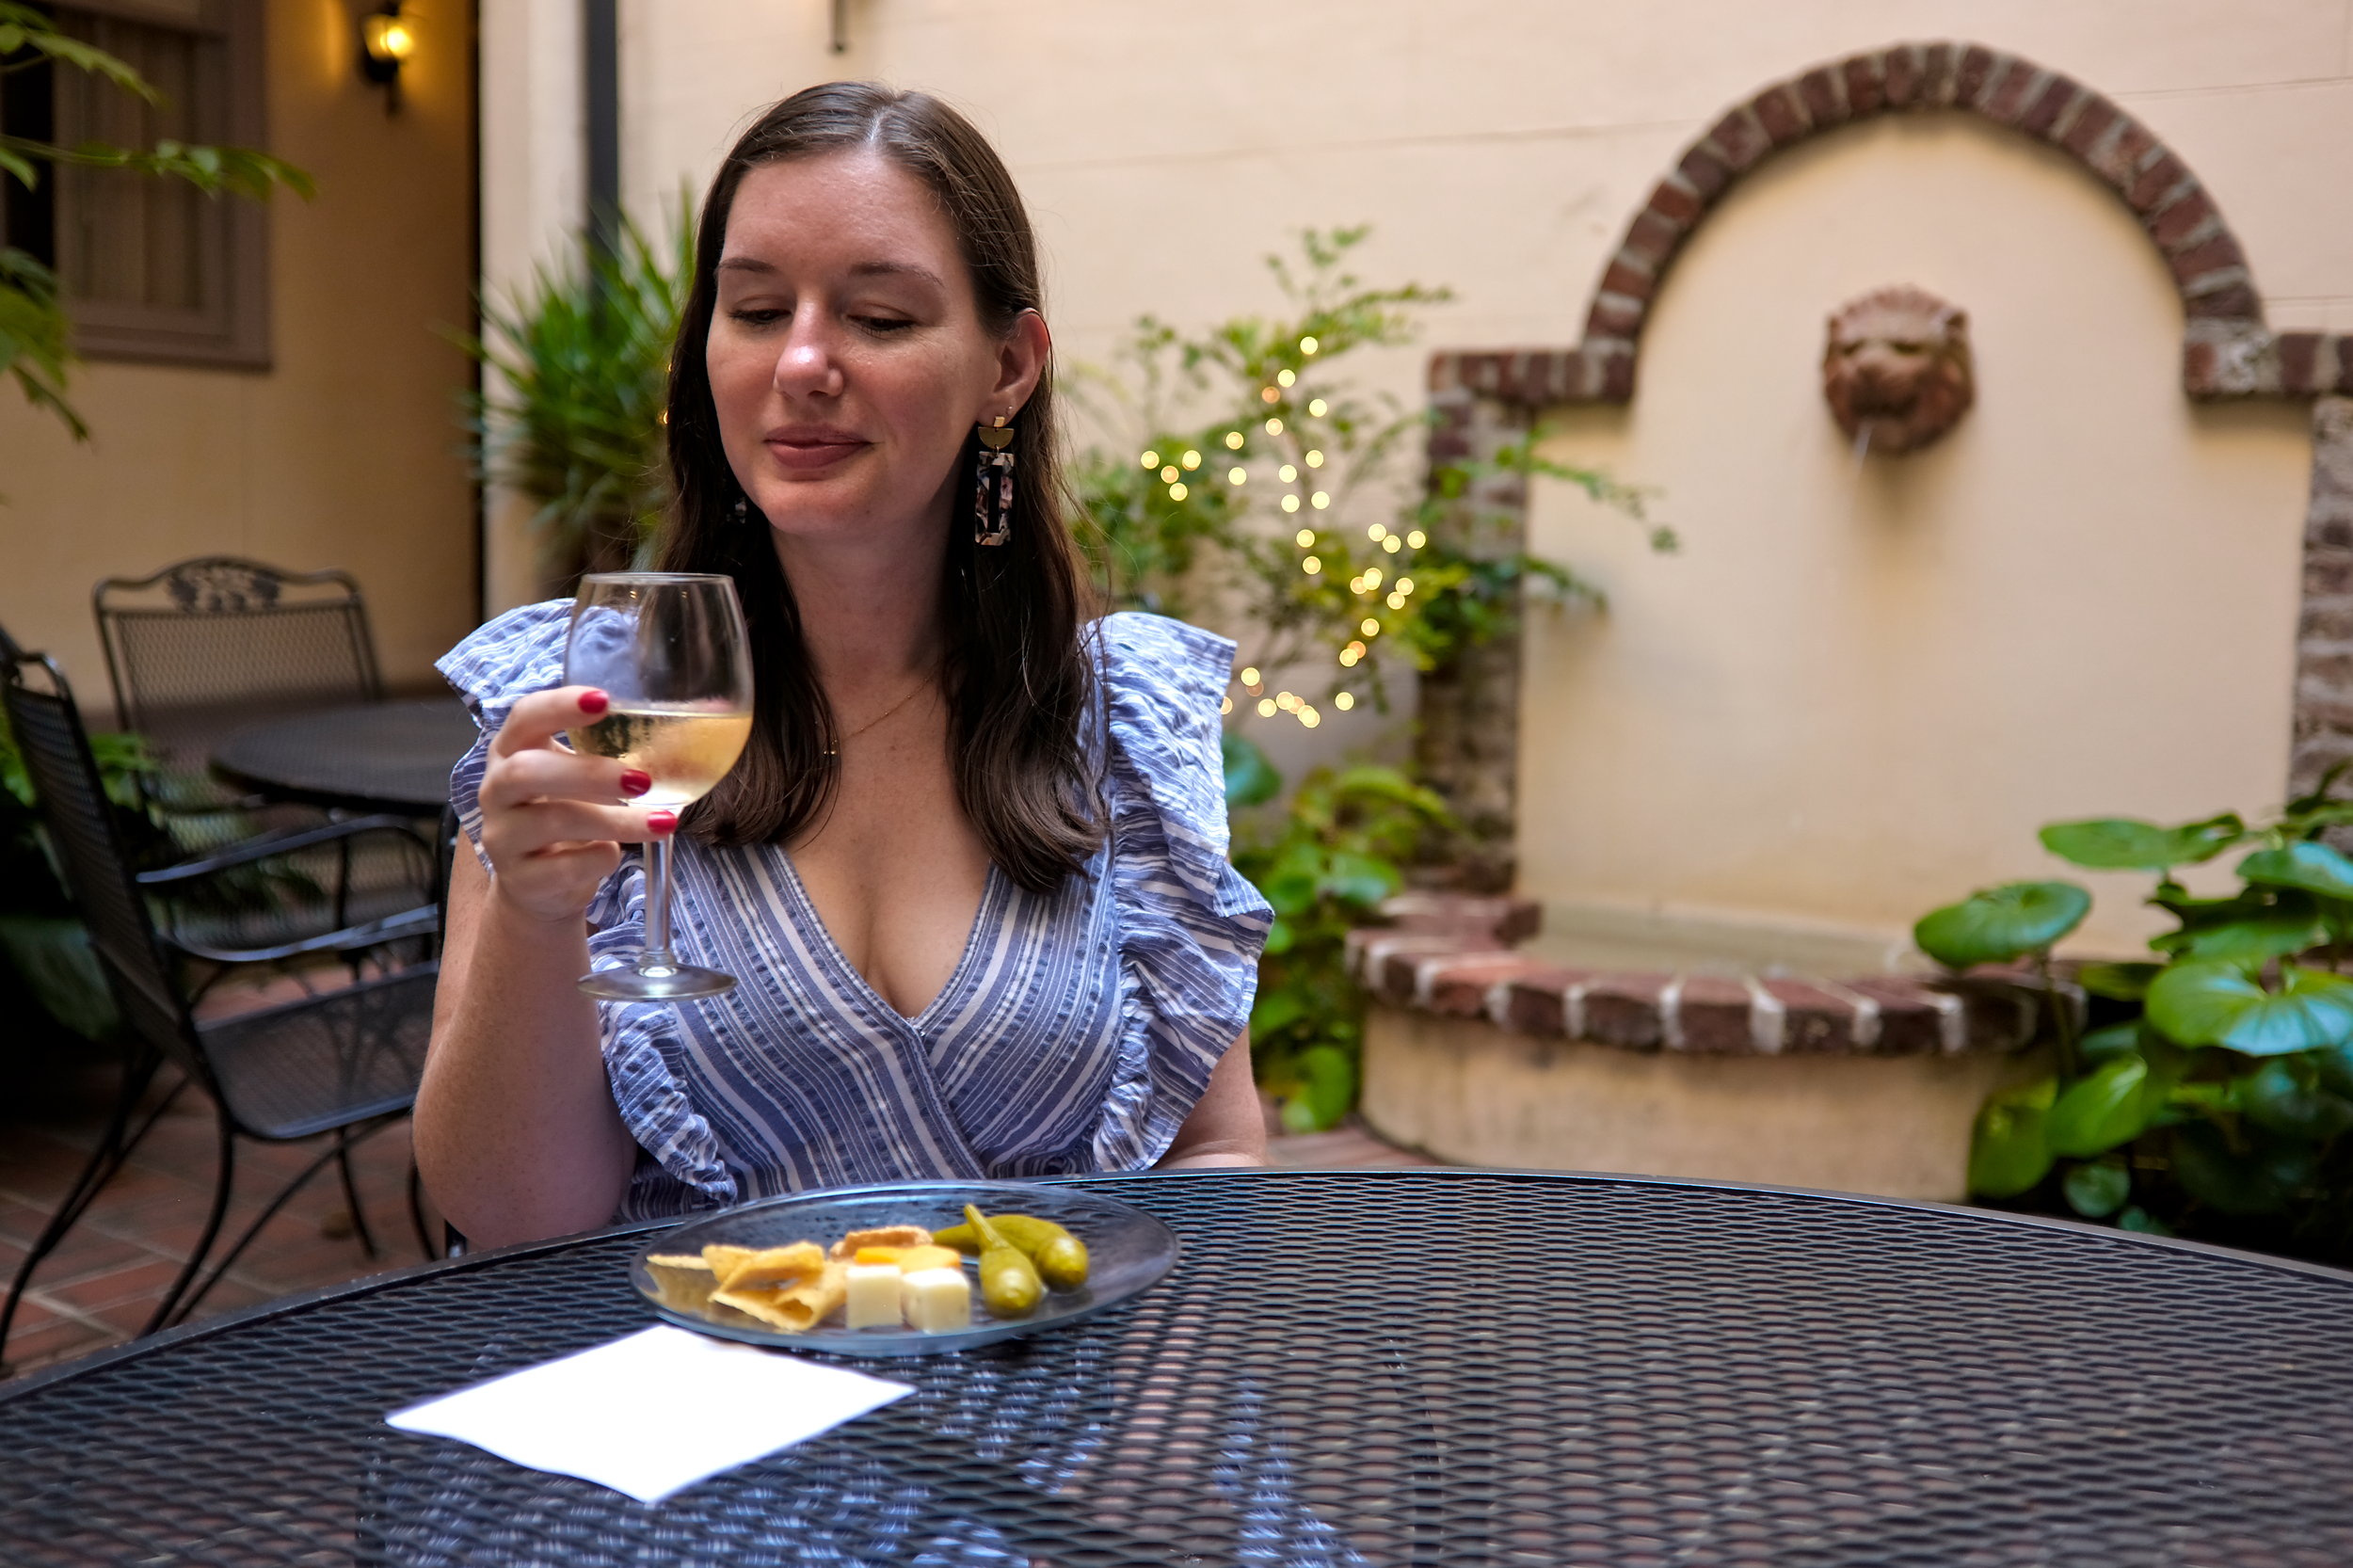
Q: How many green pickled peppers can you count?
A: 2